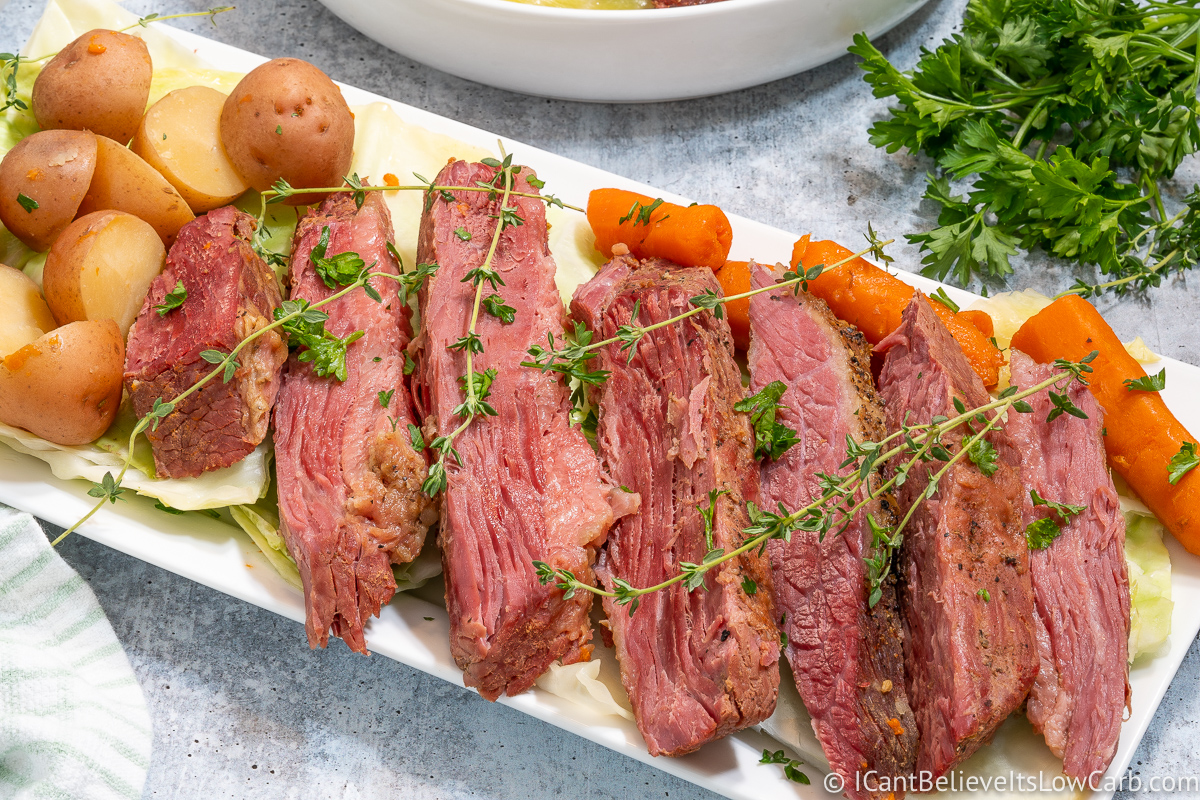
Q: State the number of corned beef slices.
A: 7